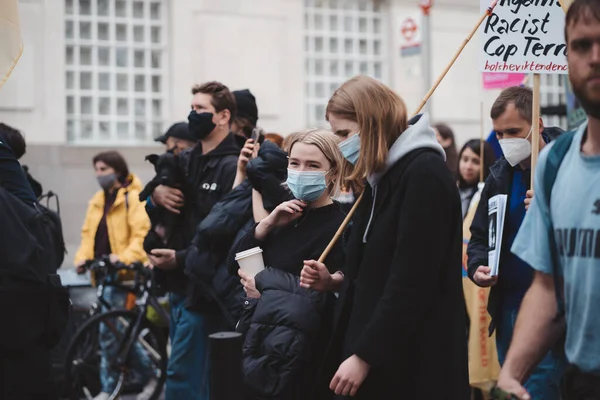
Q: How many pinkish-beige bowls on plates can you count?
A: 0